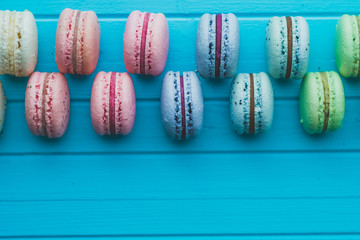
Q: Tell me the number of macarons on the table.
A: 12